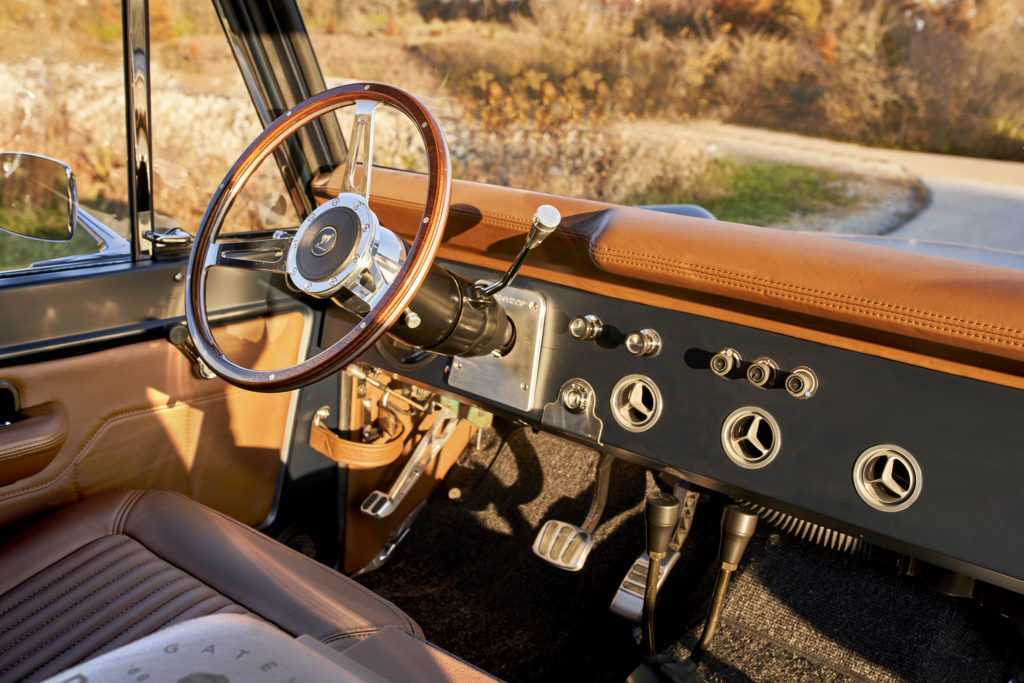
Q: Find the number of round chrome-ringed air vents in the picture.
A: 3